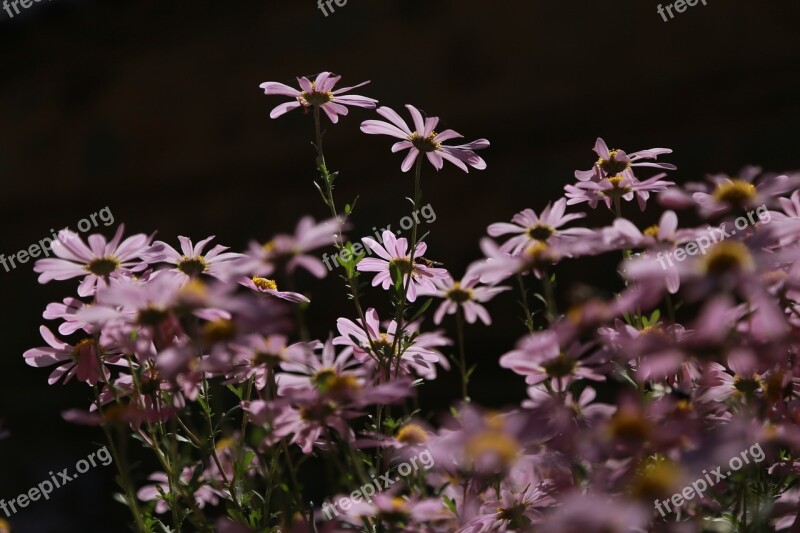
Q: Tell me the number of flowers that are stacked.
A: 2